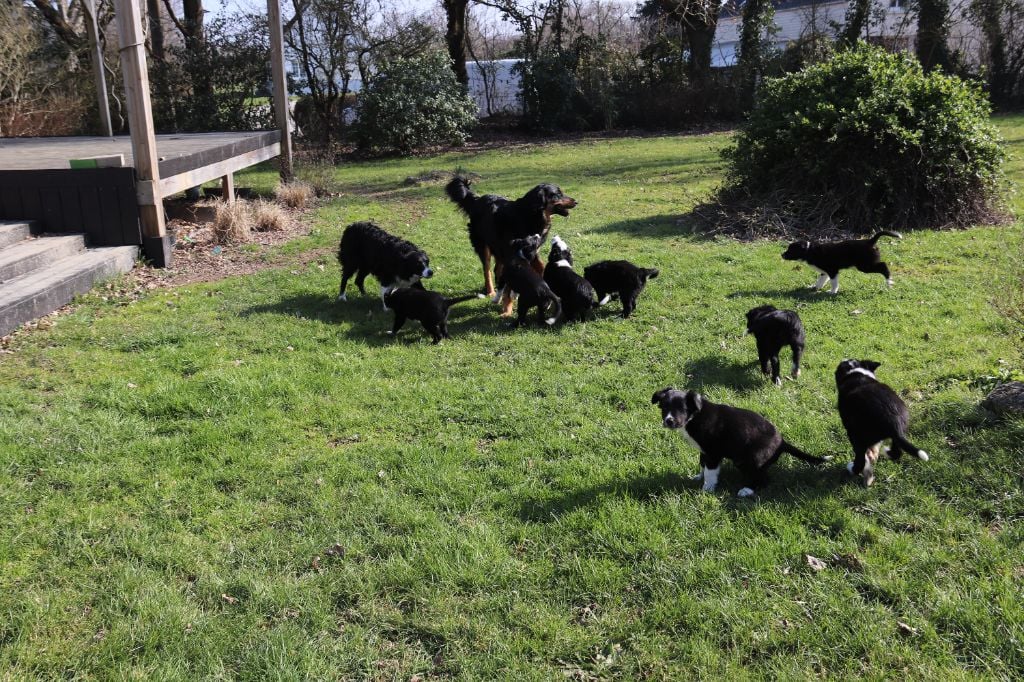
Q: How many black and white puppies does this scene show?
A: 8